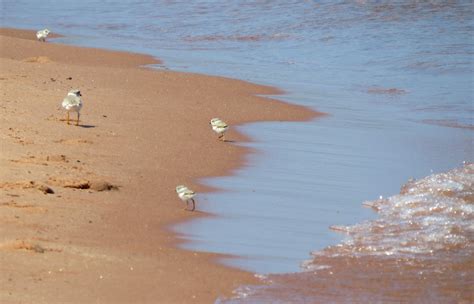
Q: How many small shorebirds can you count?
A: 4